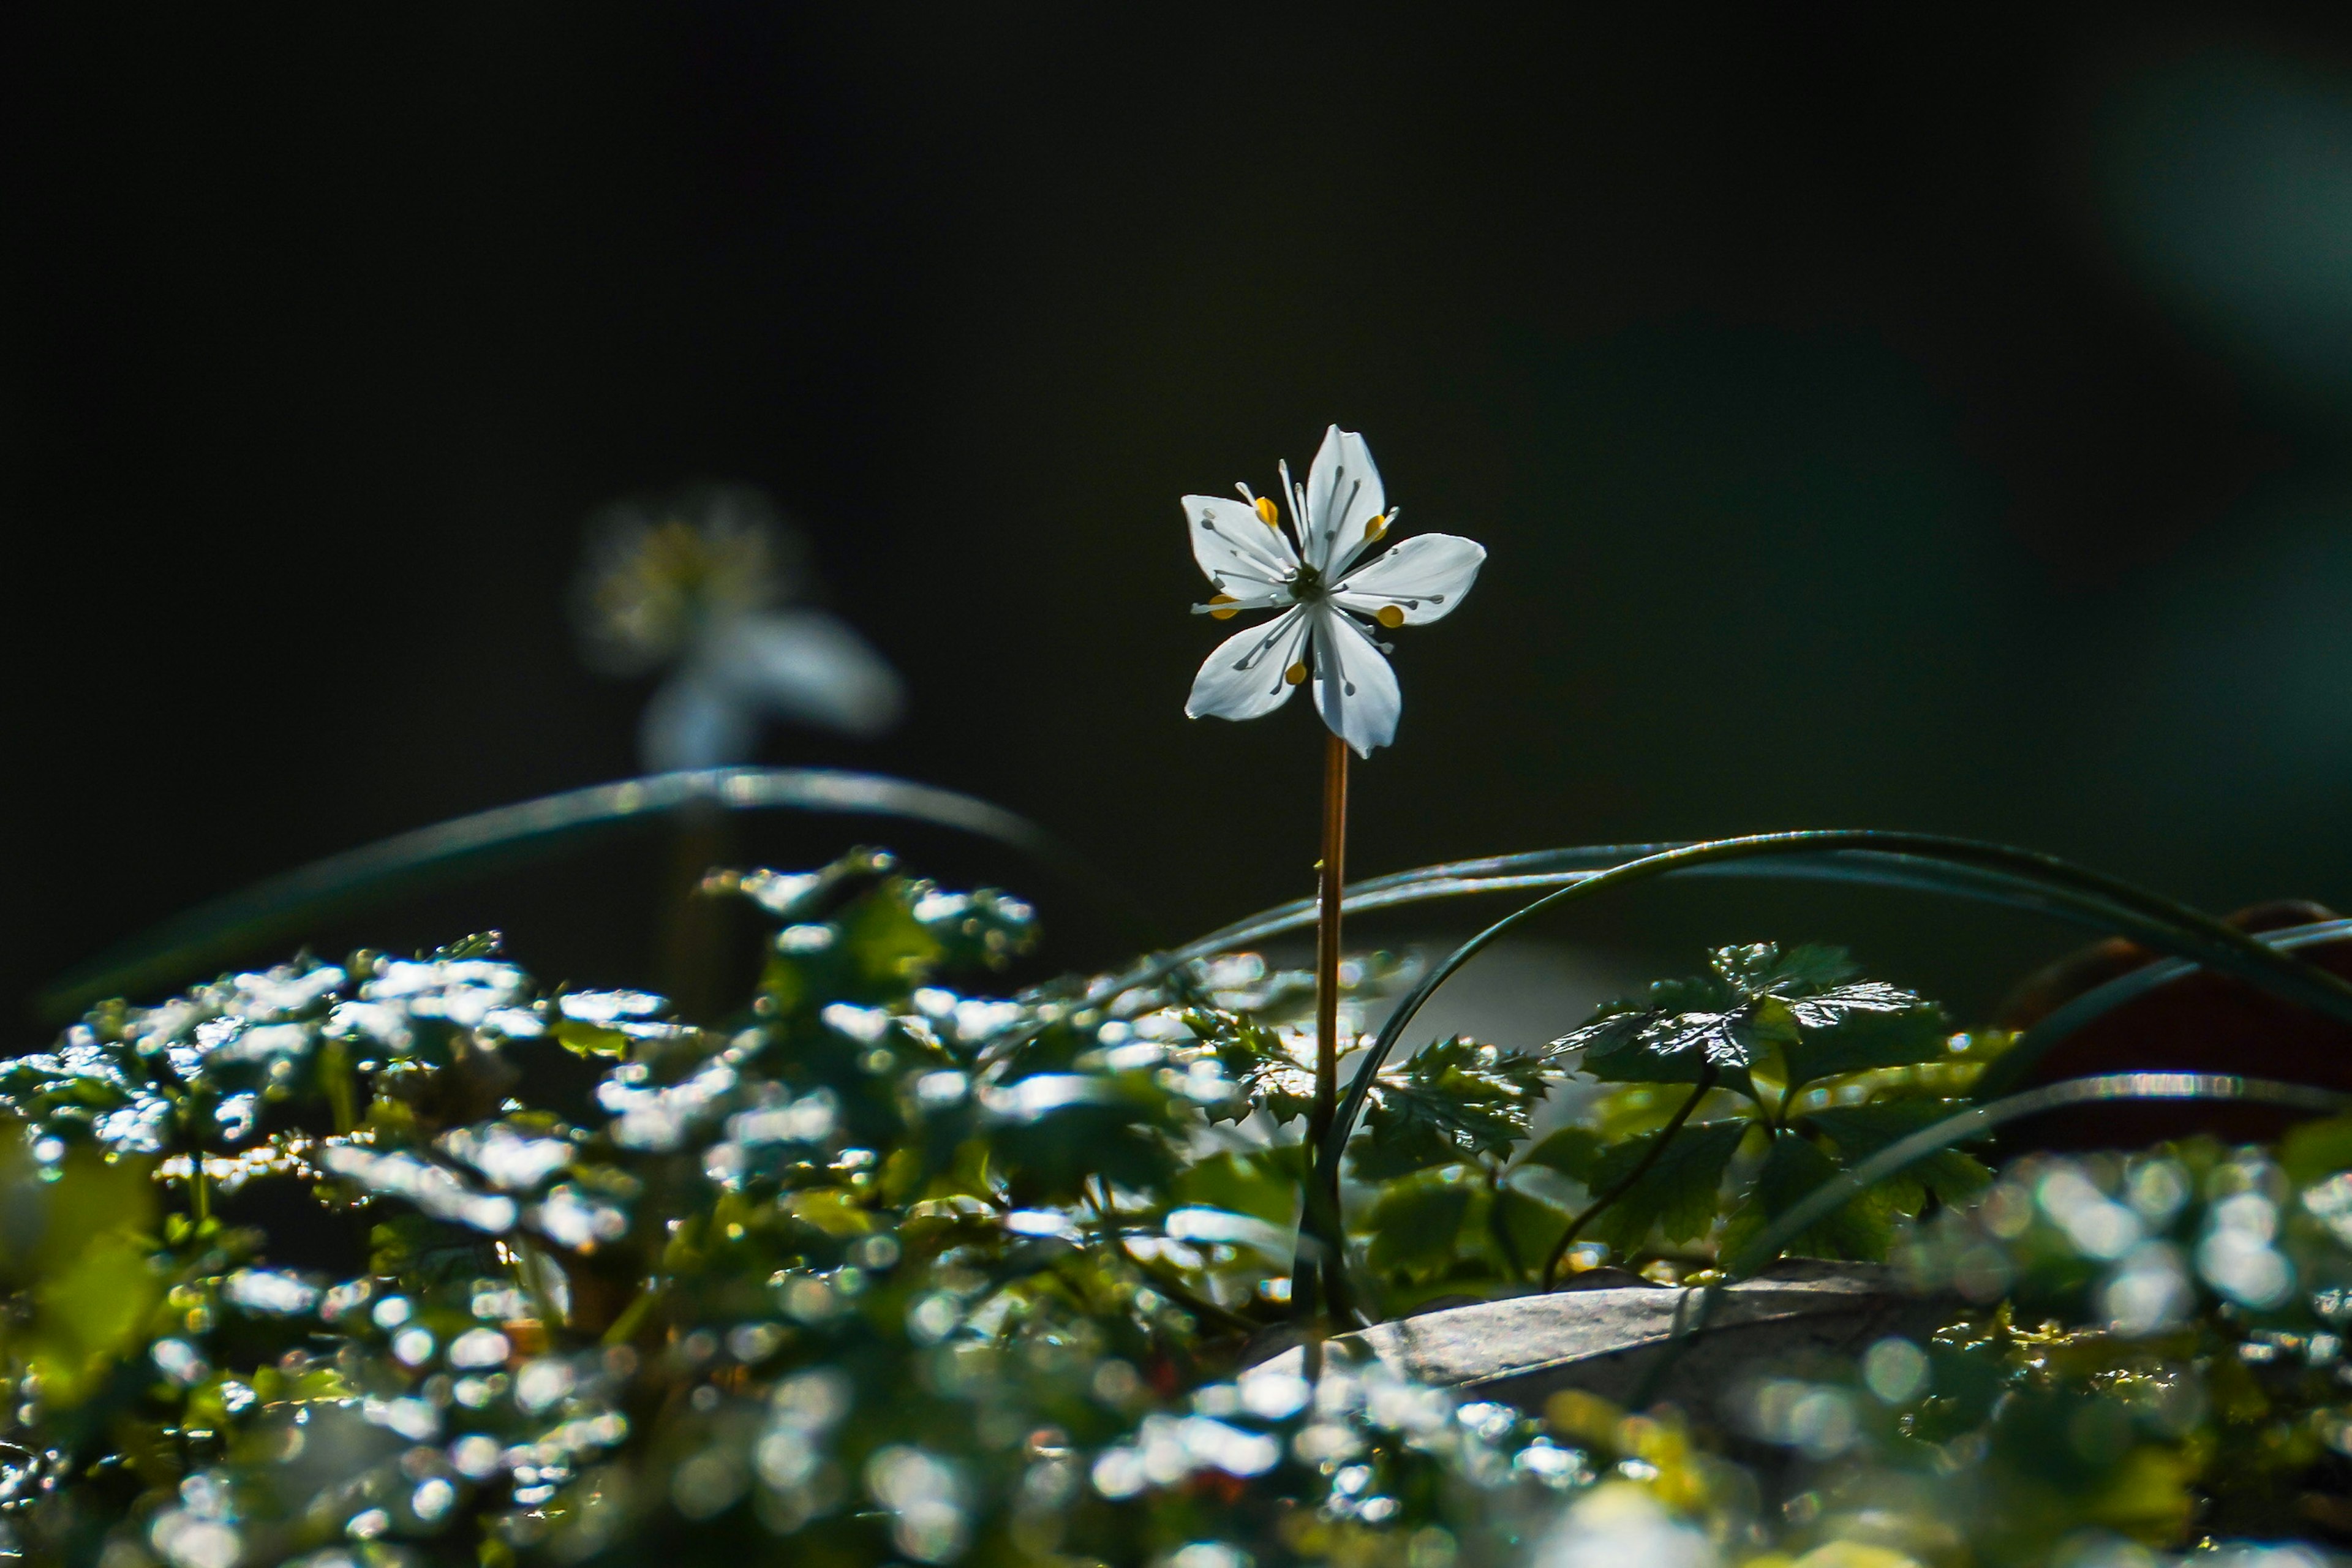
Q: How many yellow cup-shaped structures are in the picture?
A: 5